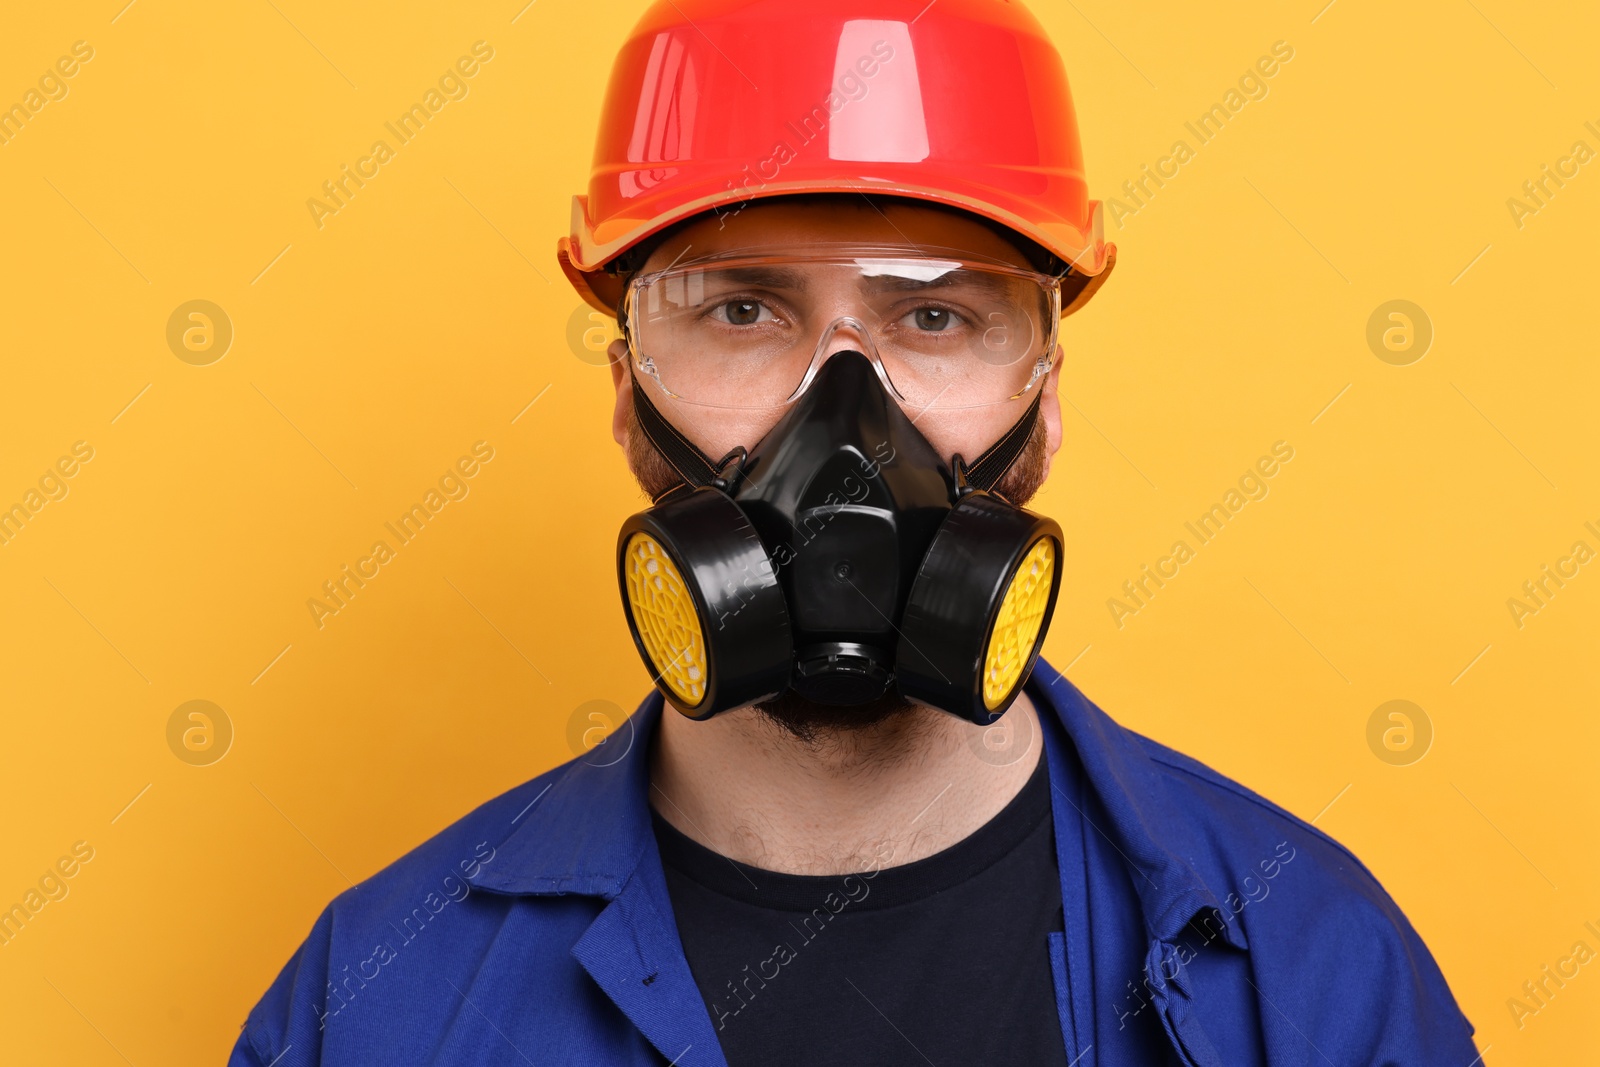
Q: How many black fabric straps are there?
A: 2